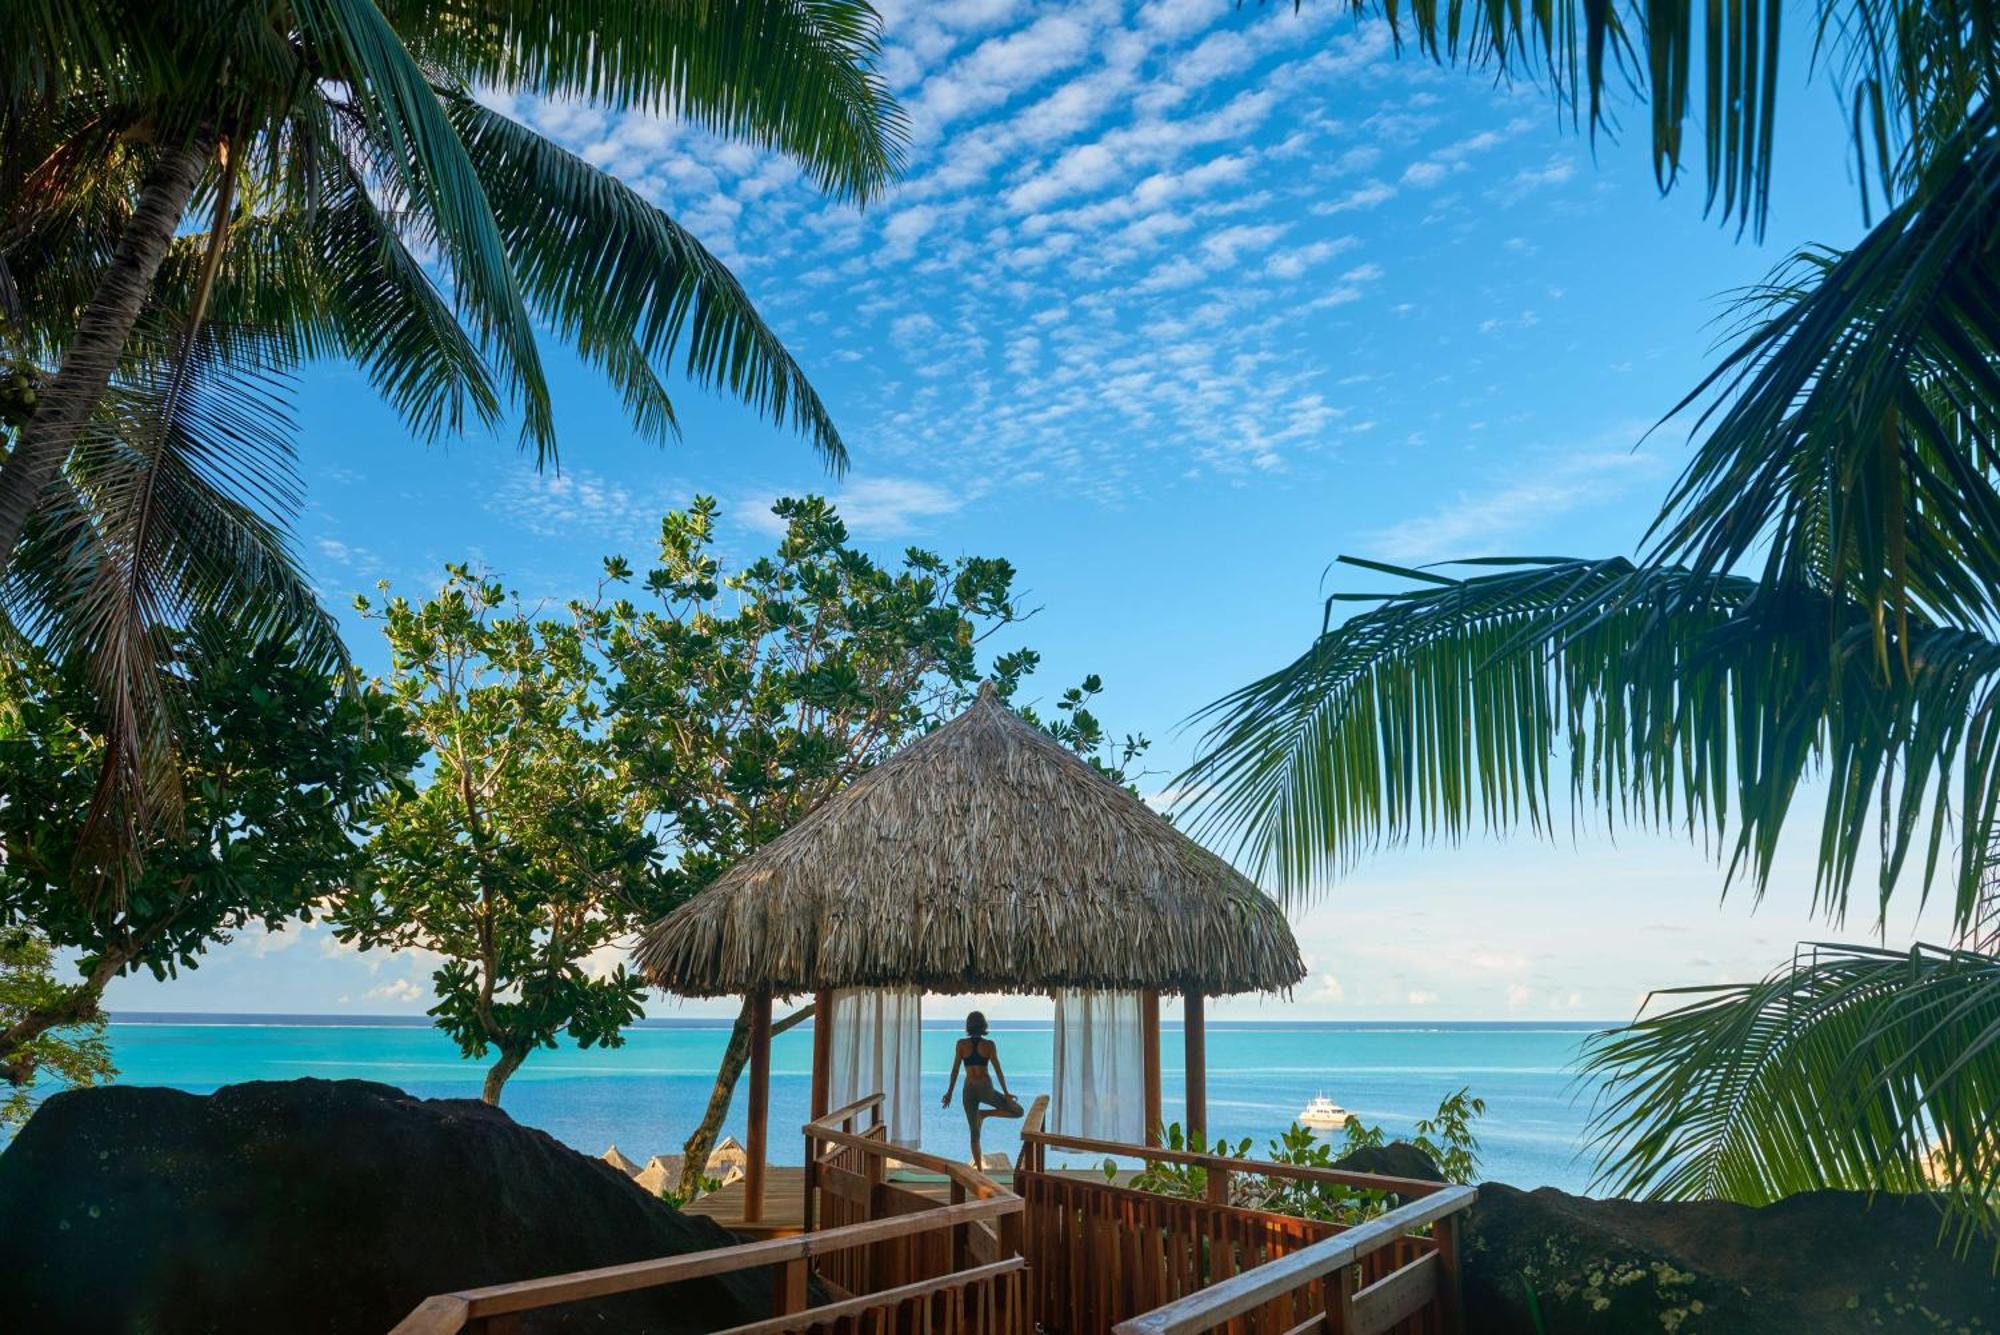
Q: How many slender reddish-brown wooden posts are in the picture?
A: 4